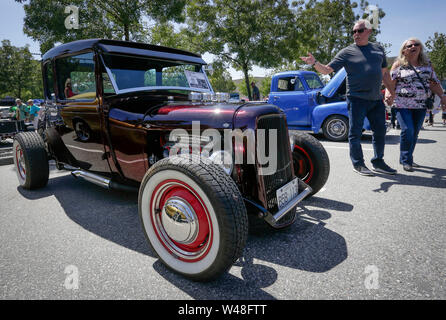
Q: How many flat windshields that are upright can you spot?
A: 1